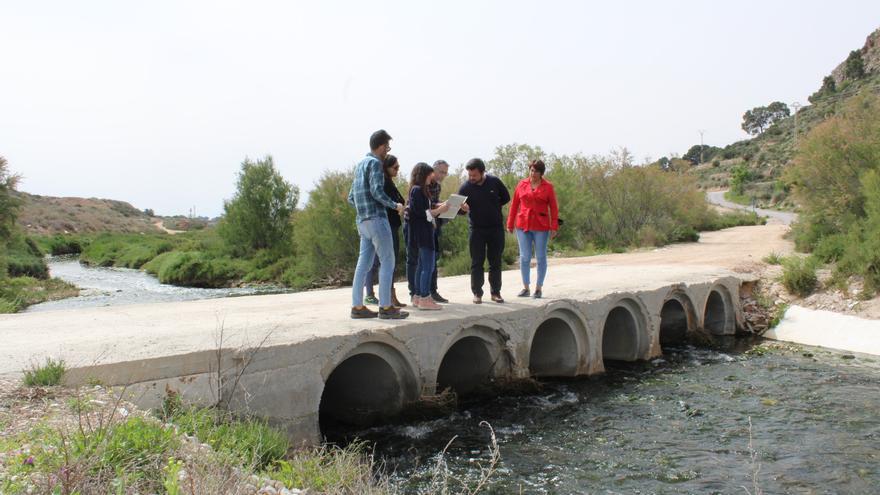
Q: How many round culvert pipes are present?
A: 6